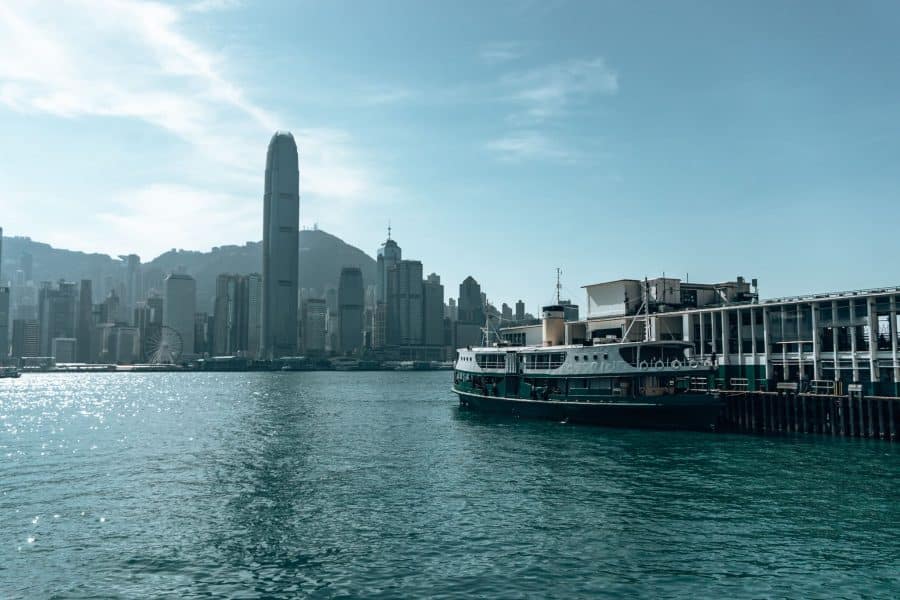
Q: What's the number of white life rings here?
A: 5